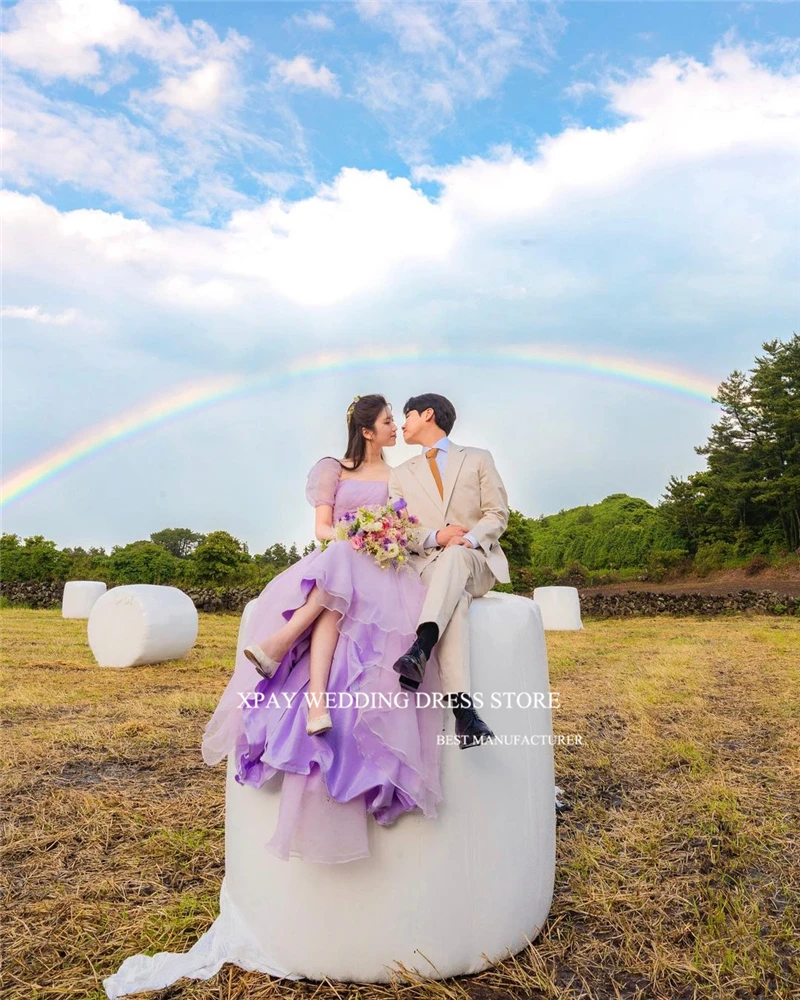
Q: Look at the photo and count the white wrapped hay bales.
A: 4